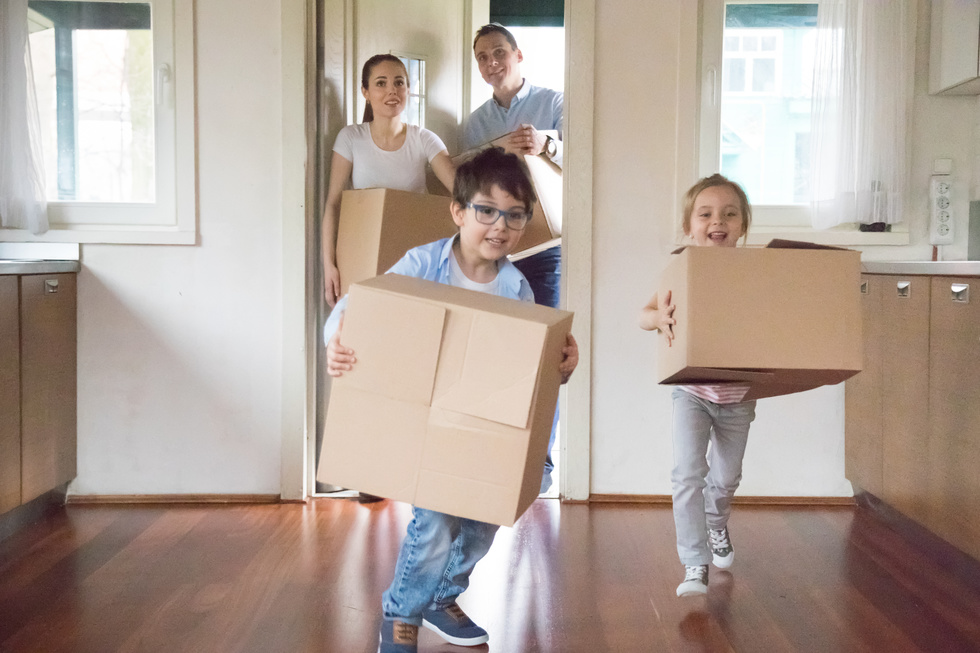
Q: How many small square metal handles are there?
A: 4